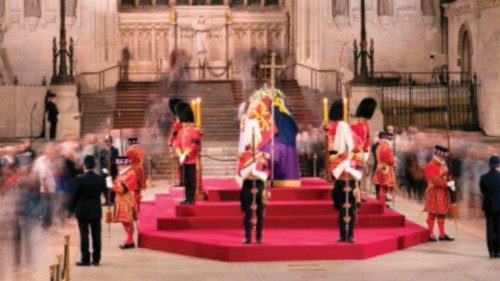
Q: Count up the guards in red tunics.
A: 10